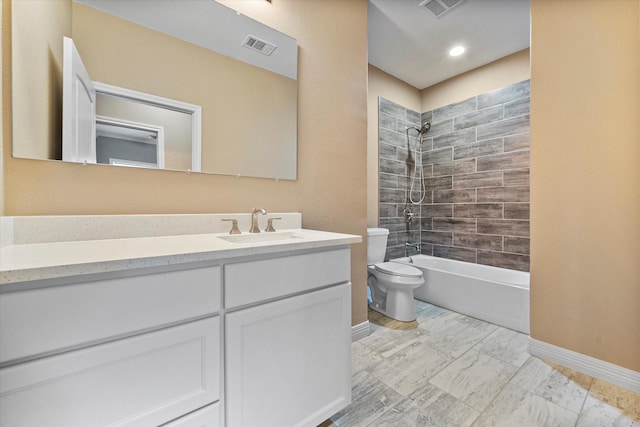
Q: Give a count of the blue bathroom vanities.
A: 0